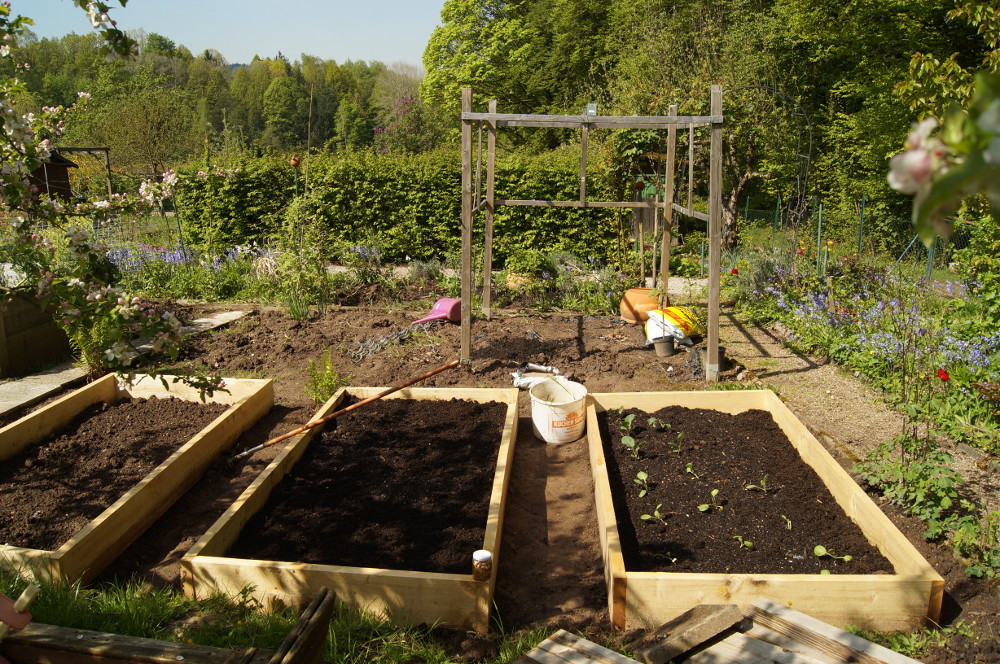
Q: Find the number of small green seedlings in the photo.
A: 15